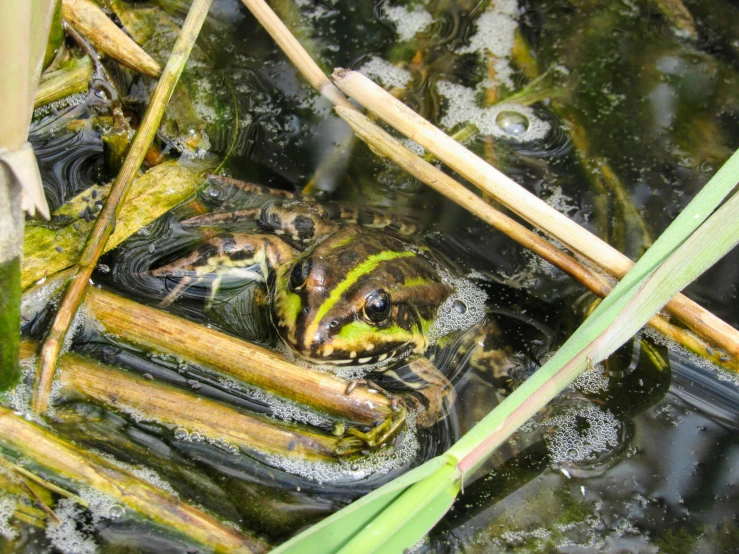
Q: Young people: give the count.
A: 0